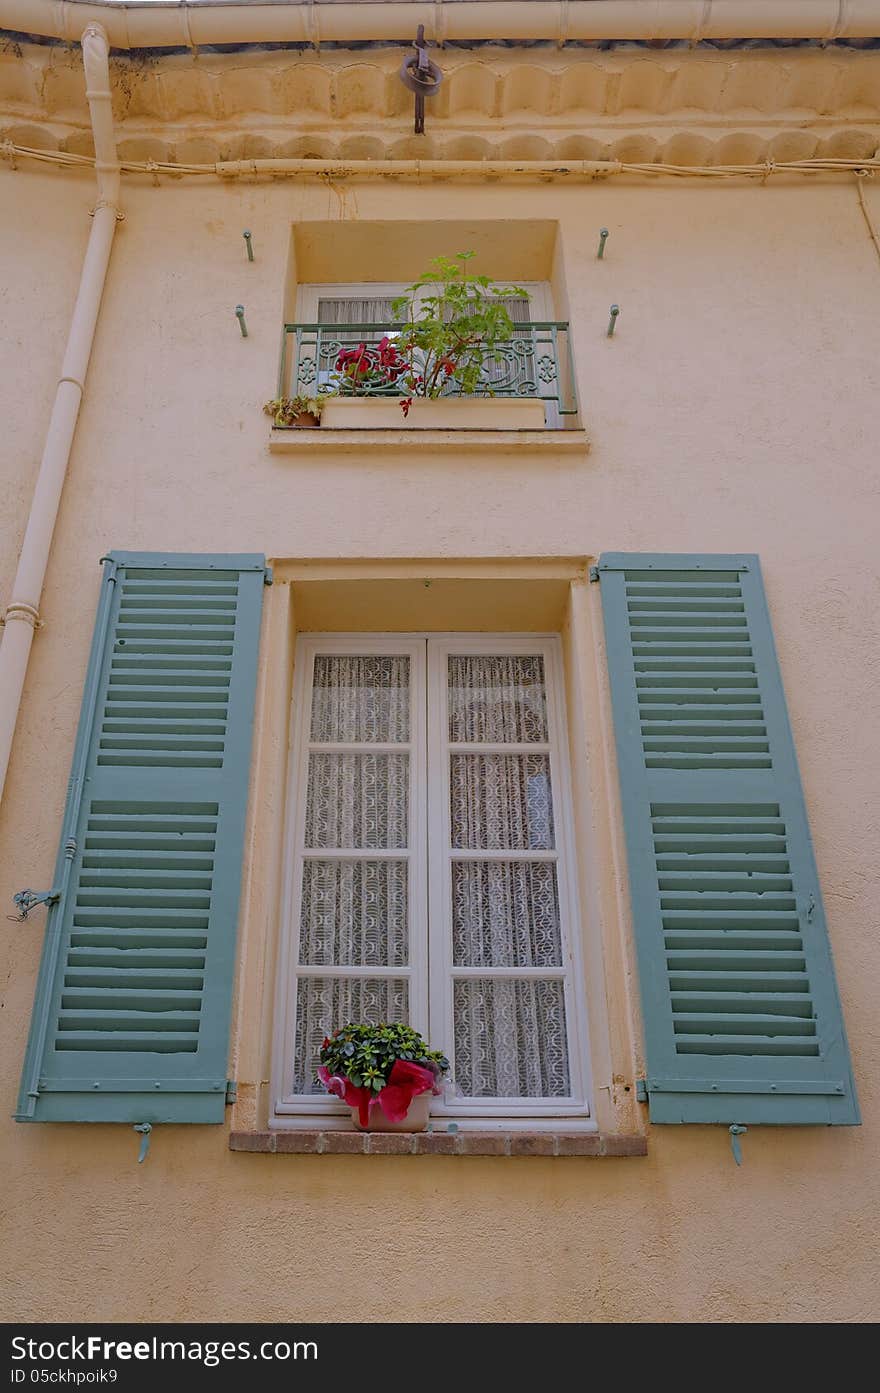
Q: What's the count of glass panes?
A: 10